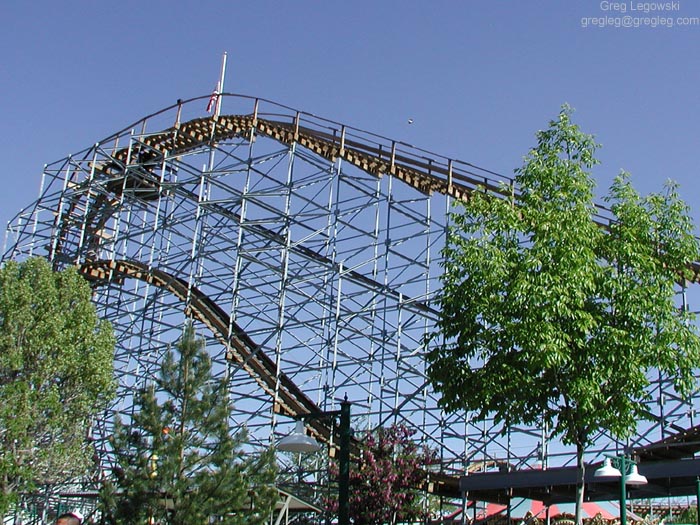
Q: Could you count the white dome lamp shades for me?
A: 3